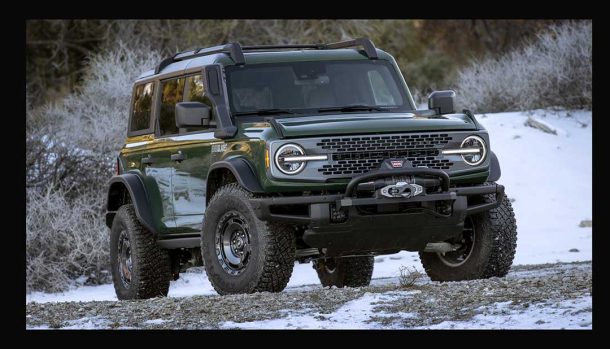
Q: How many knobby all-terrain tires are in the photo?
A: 4